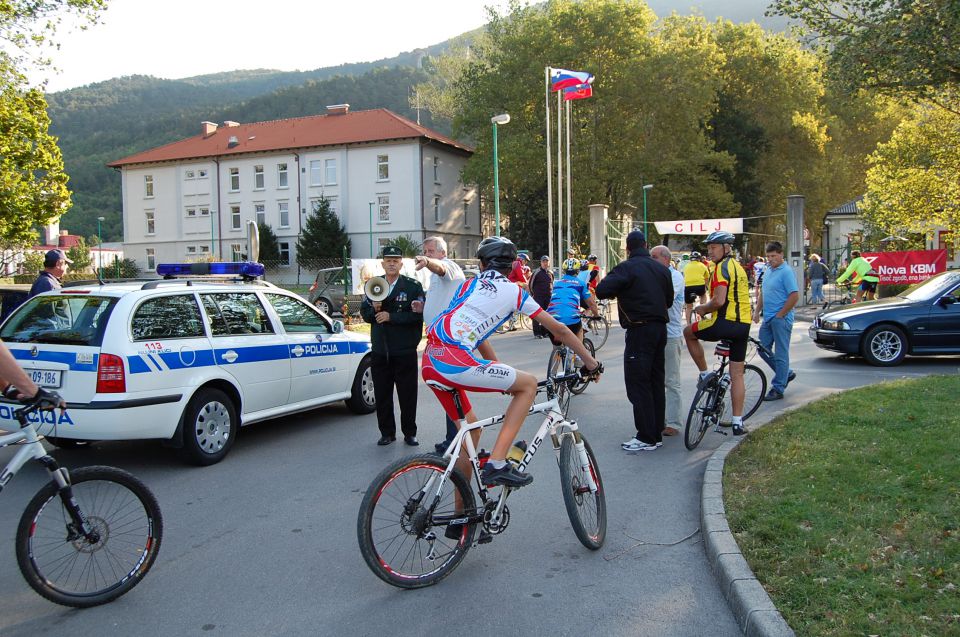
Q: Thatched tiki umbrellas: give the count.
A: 0